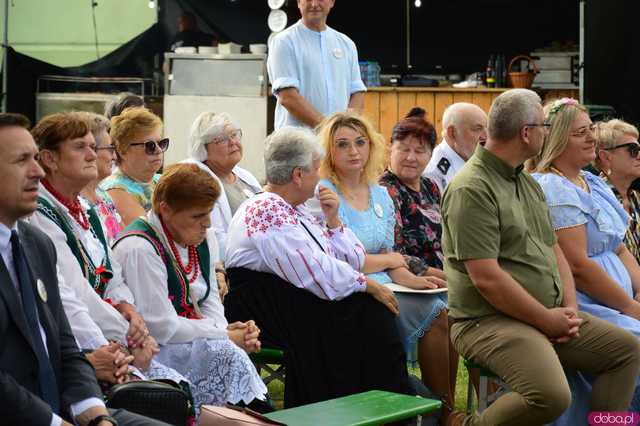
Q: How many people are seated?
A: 14